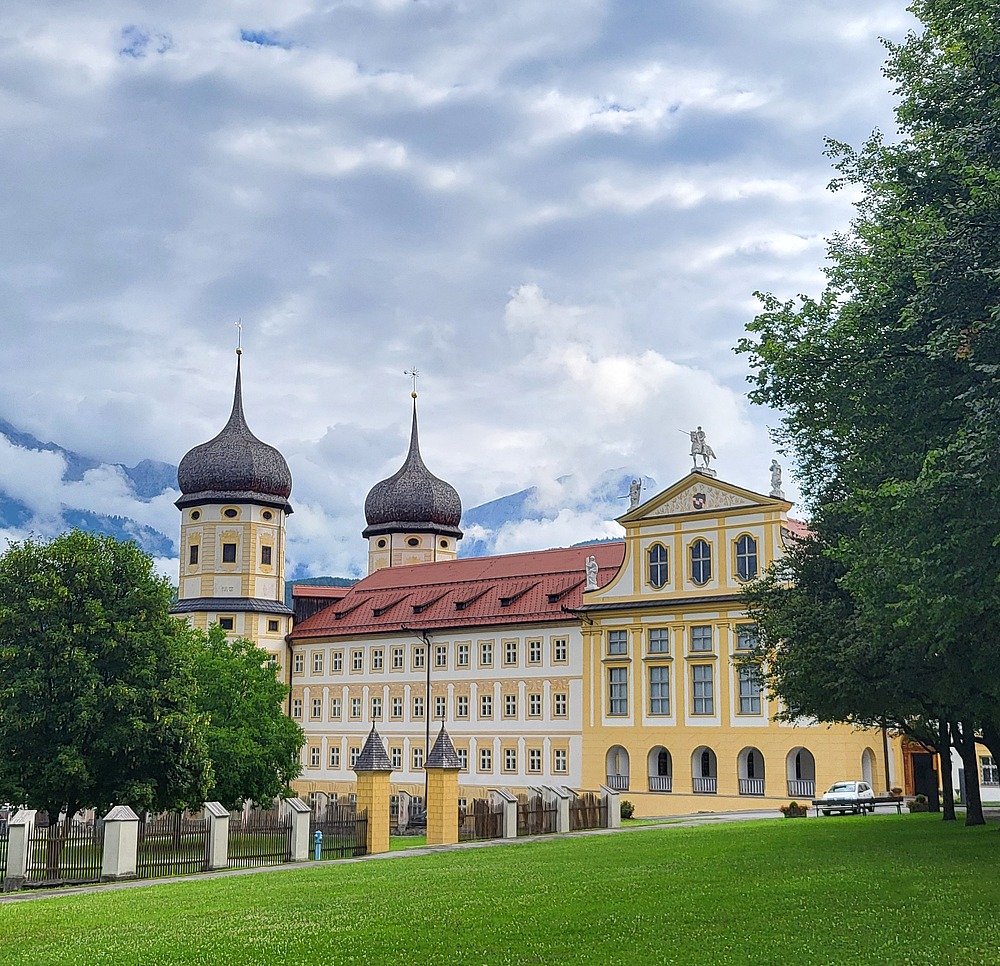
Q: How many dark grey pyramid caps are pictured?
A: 2